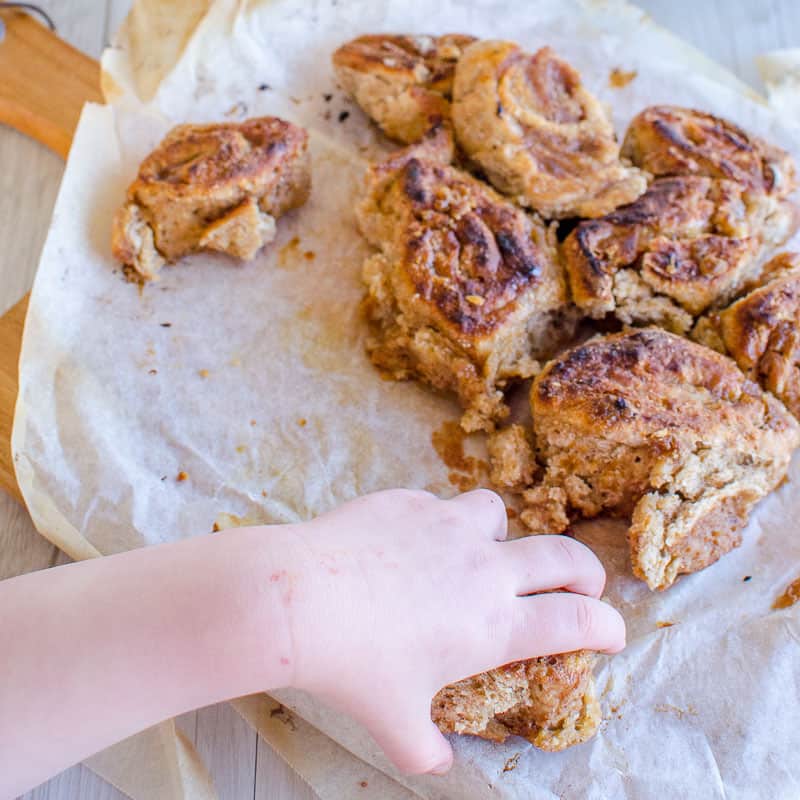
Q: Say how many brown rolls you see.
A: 9